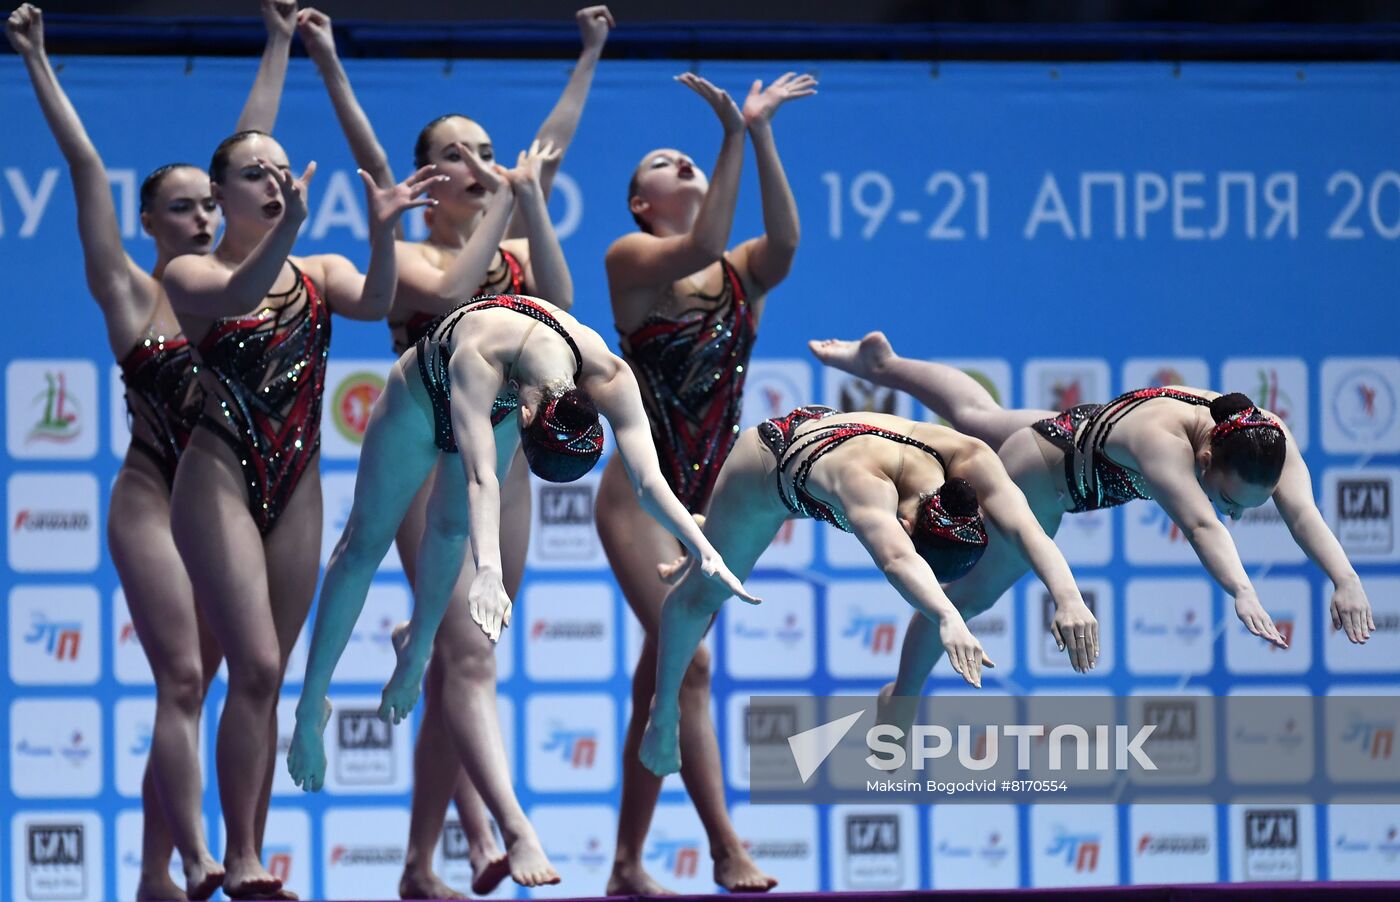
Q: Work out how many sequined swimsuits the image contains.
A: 7